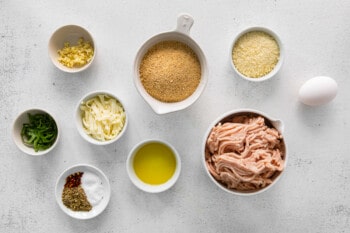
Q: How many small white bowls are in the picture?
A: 6